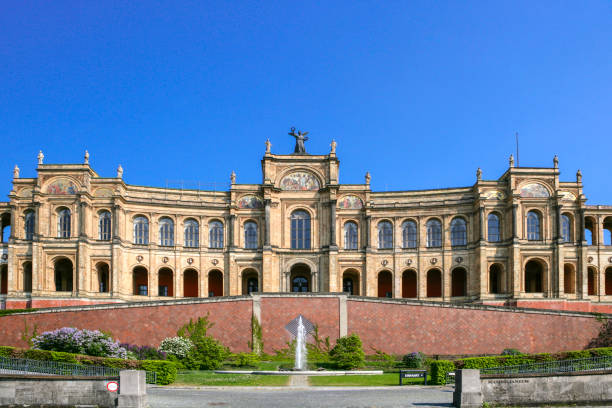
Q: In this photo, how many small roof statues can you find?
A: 12